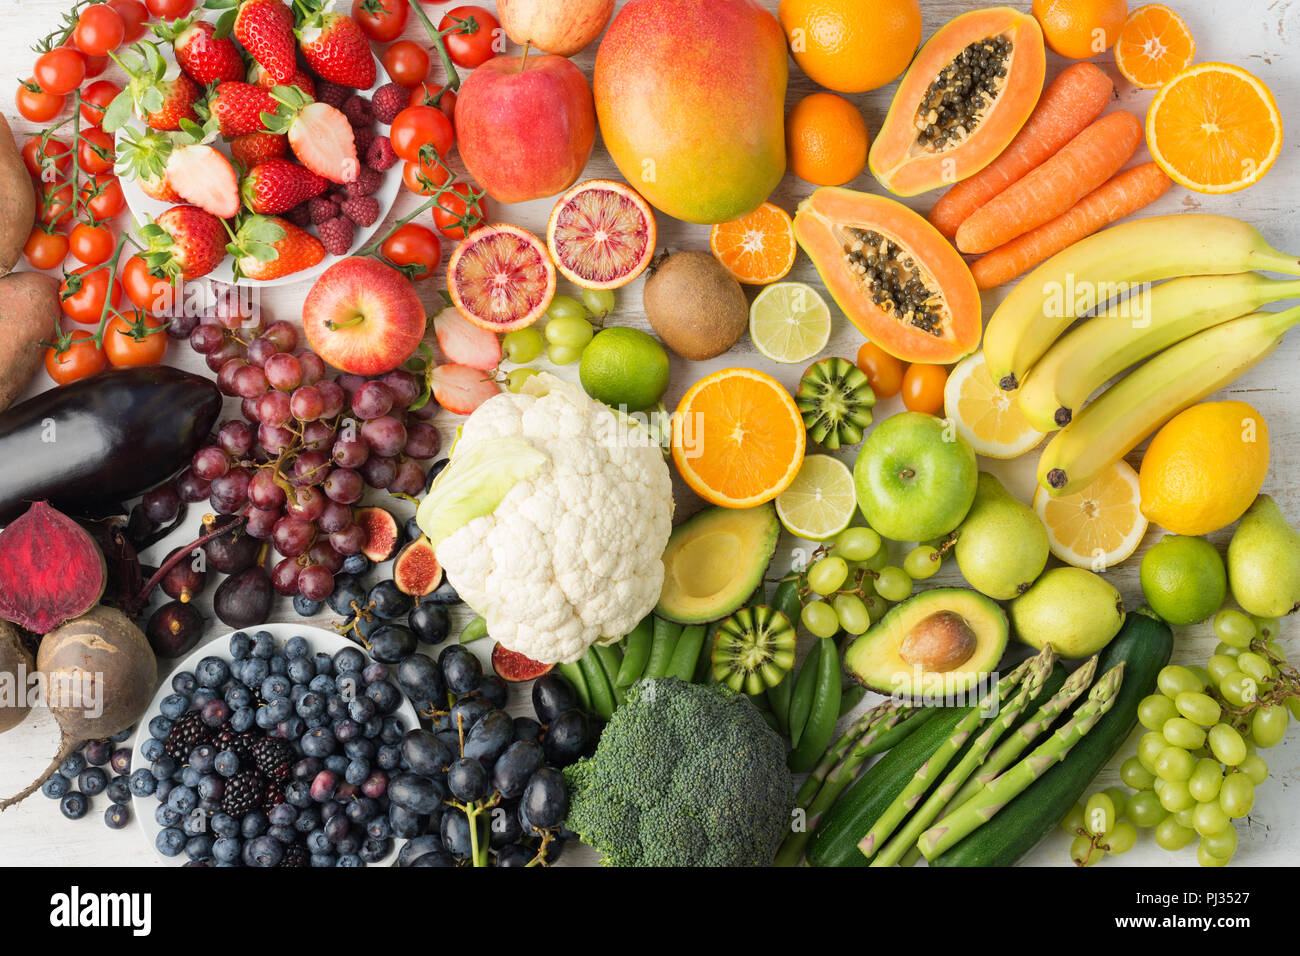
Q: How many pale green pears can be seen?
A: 3